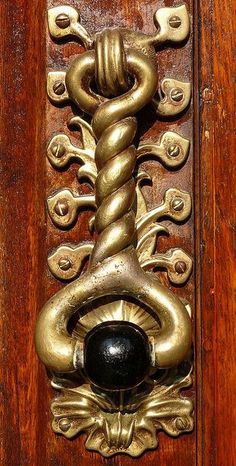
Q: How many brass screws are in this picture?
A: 12